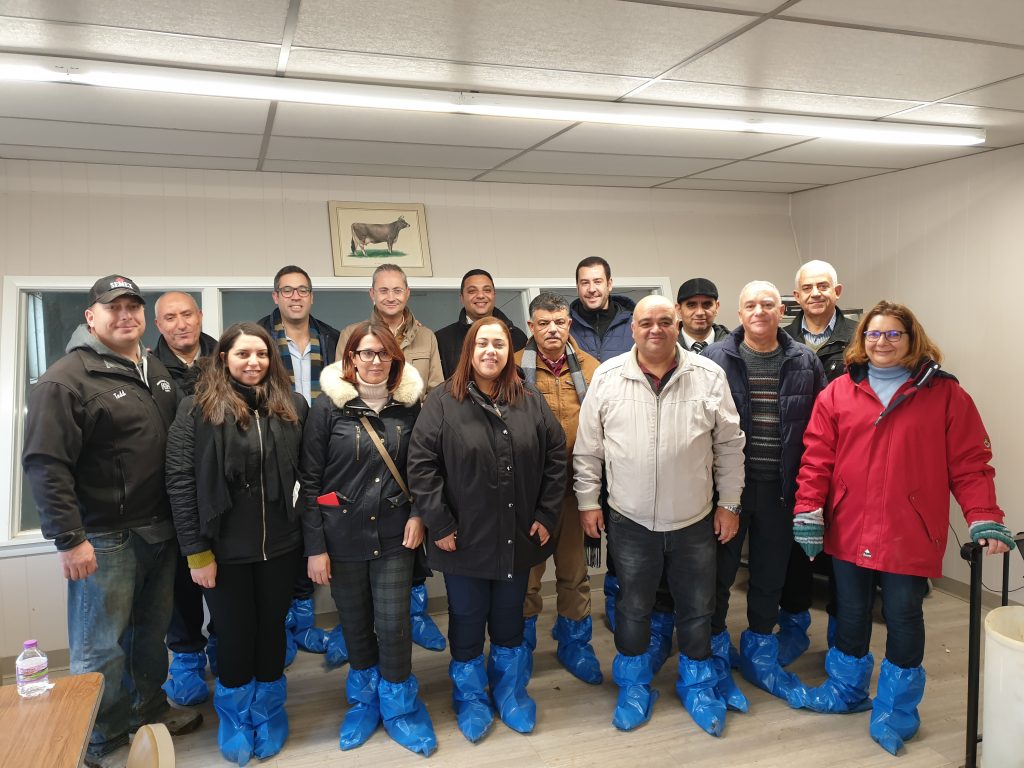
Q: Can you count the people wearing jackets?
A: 15